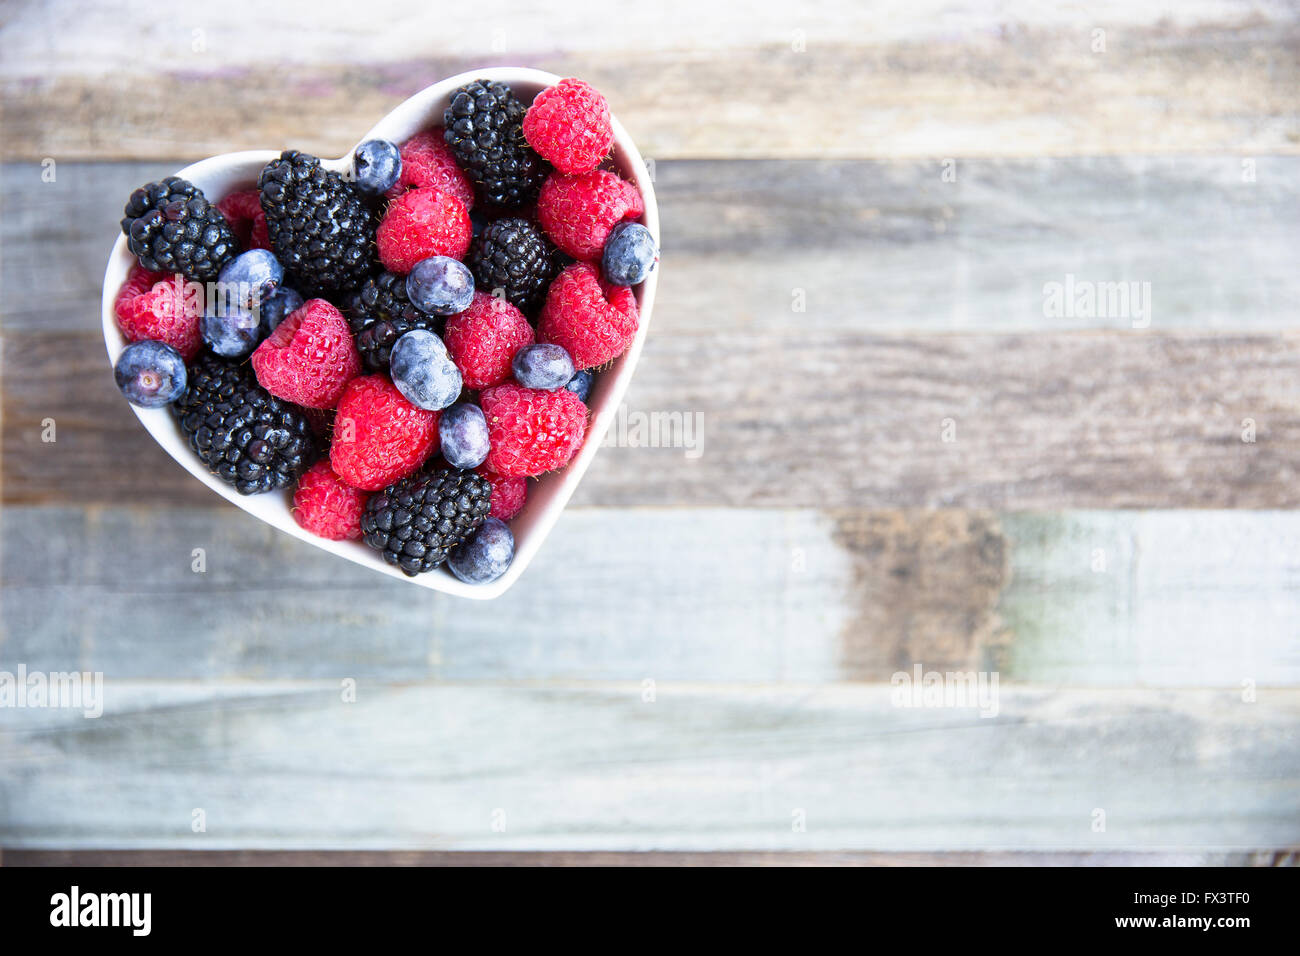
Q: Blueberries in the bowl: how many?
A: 12